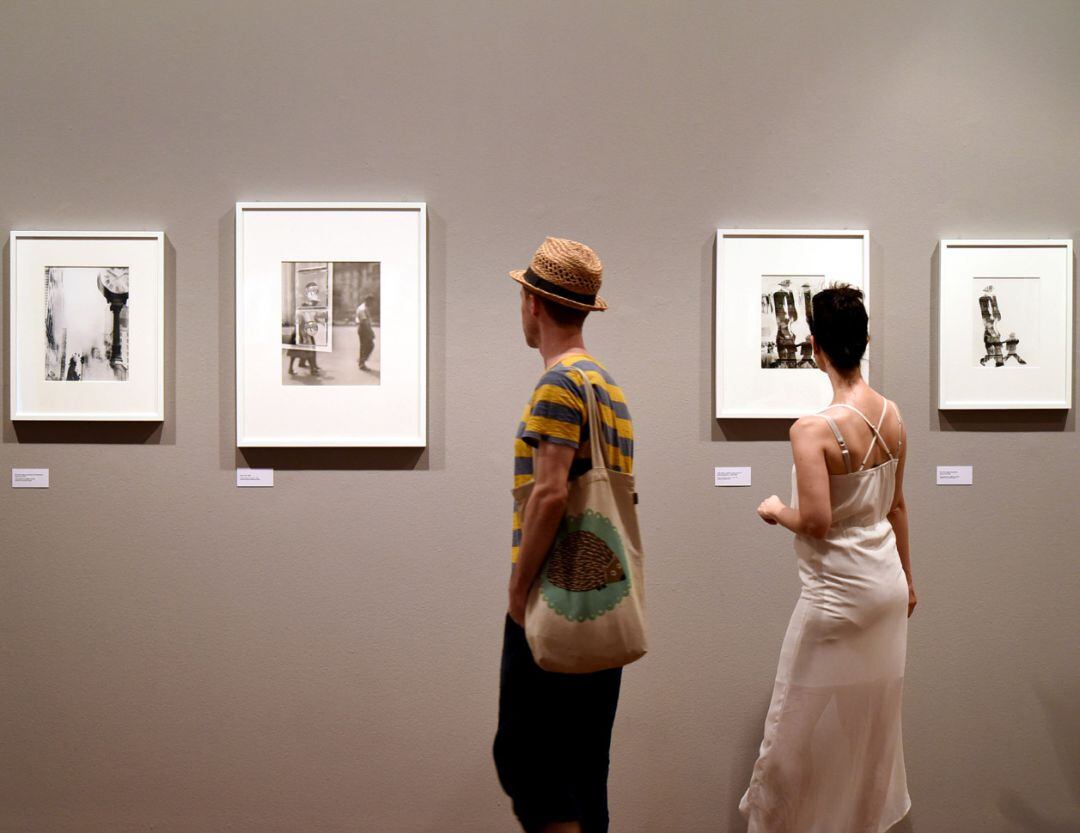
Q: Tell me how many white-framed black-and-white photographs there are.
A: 4